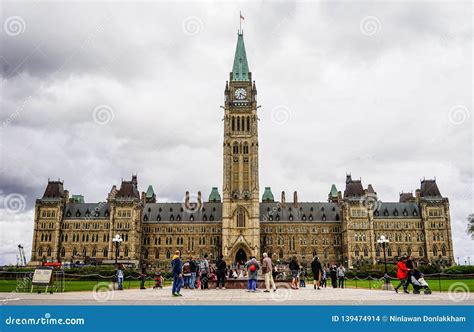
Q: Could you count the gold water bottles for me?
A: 0